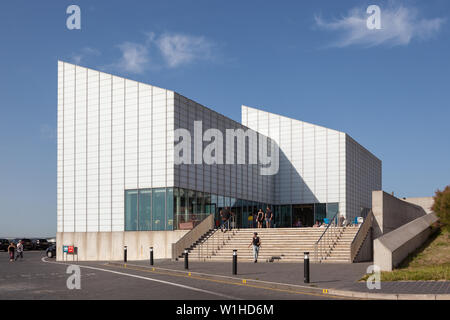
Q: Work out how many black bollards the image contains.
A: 5